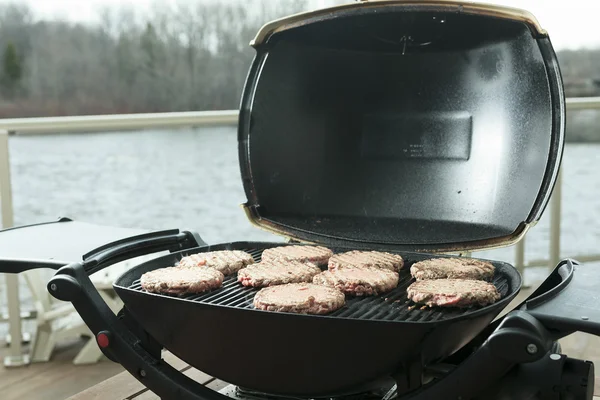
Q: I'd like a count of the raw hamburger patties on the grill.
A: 9